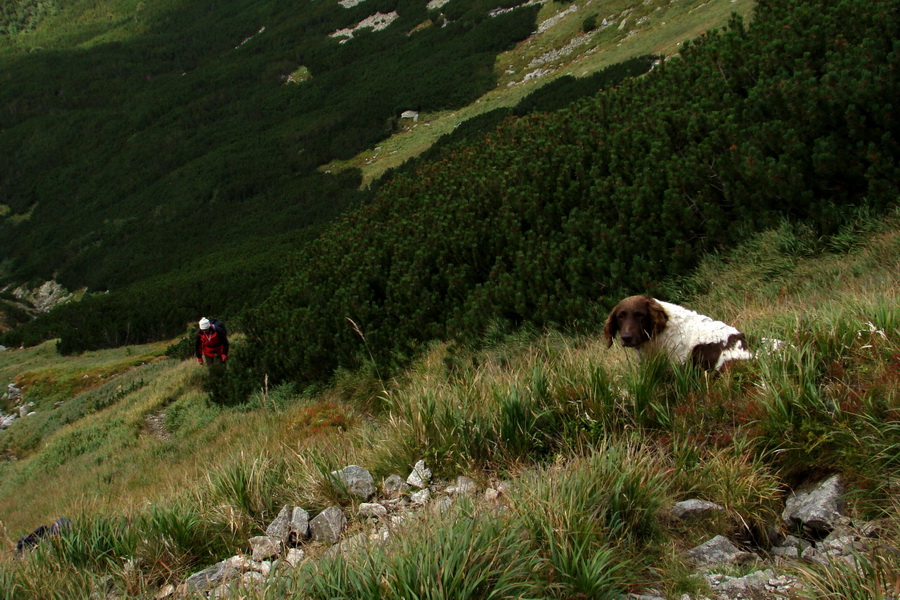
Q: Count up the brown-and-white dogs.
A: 1